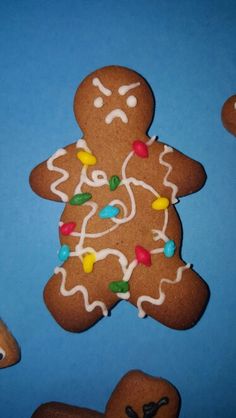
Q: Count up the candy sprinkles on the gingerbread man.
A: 12